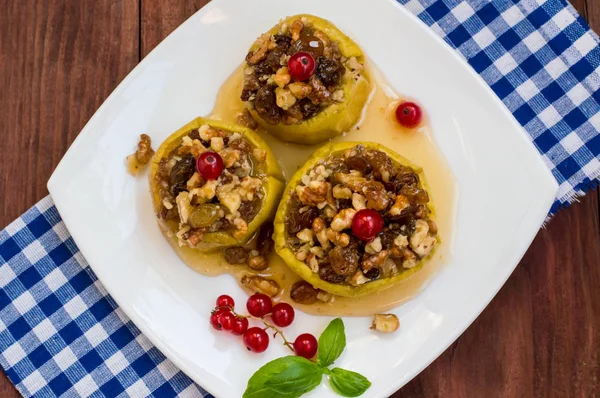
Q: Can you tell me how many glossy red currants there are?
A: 12